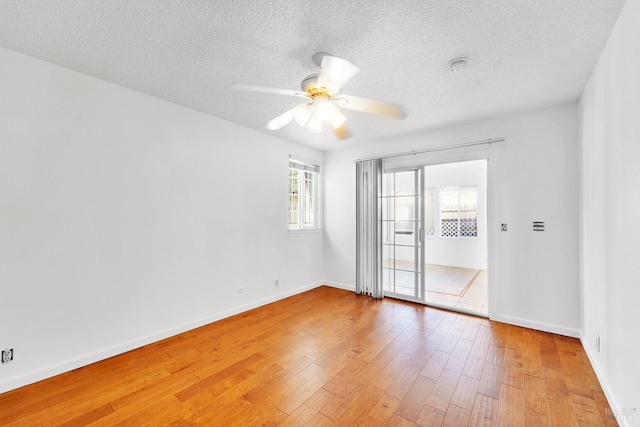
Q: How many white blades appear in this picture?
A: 5